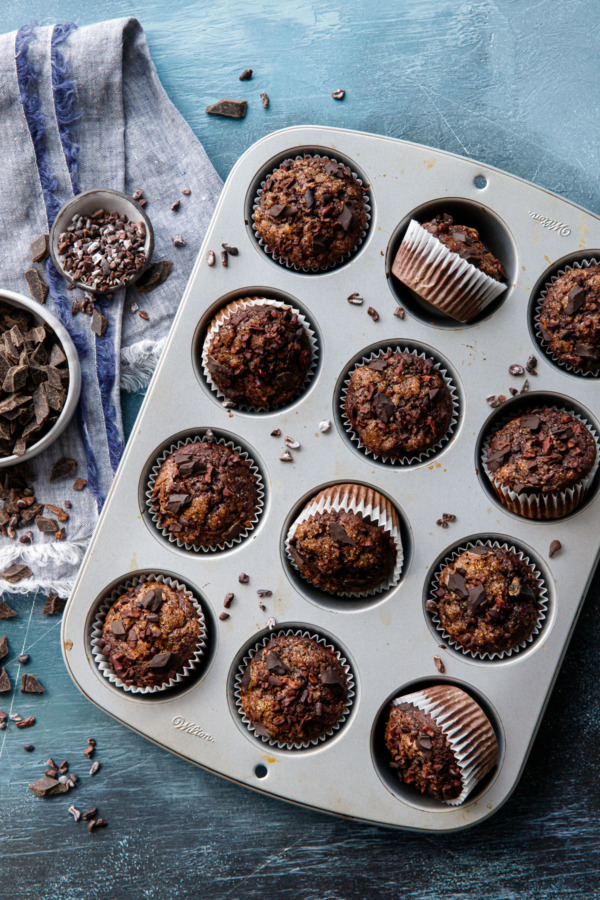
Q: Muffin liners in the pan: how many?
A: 12